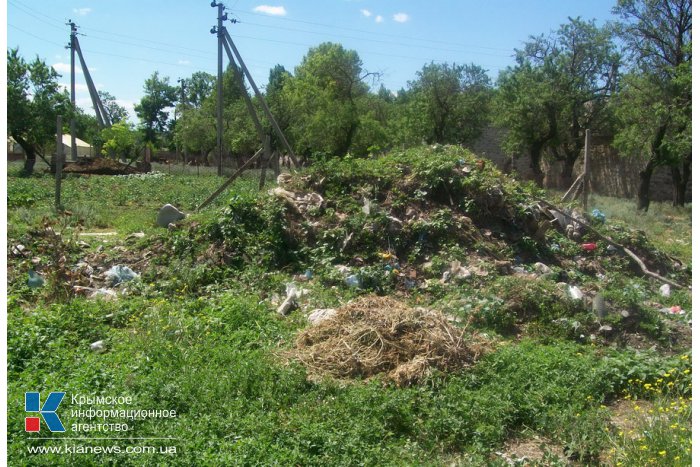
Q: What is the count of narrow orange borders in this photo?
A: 0